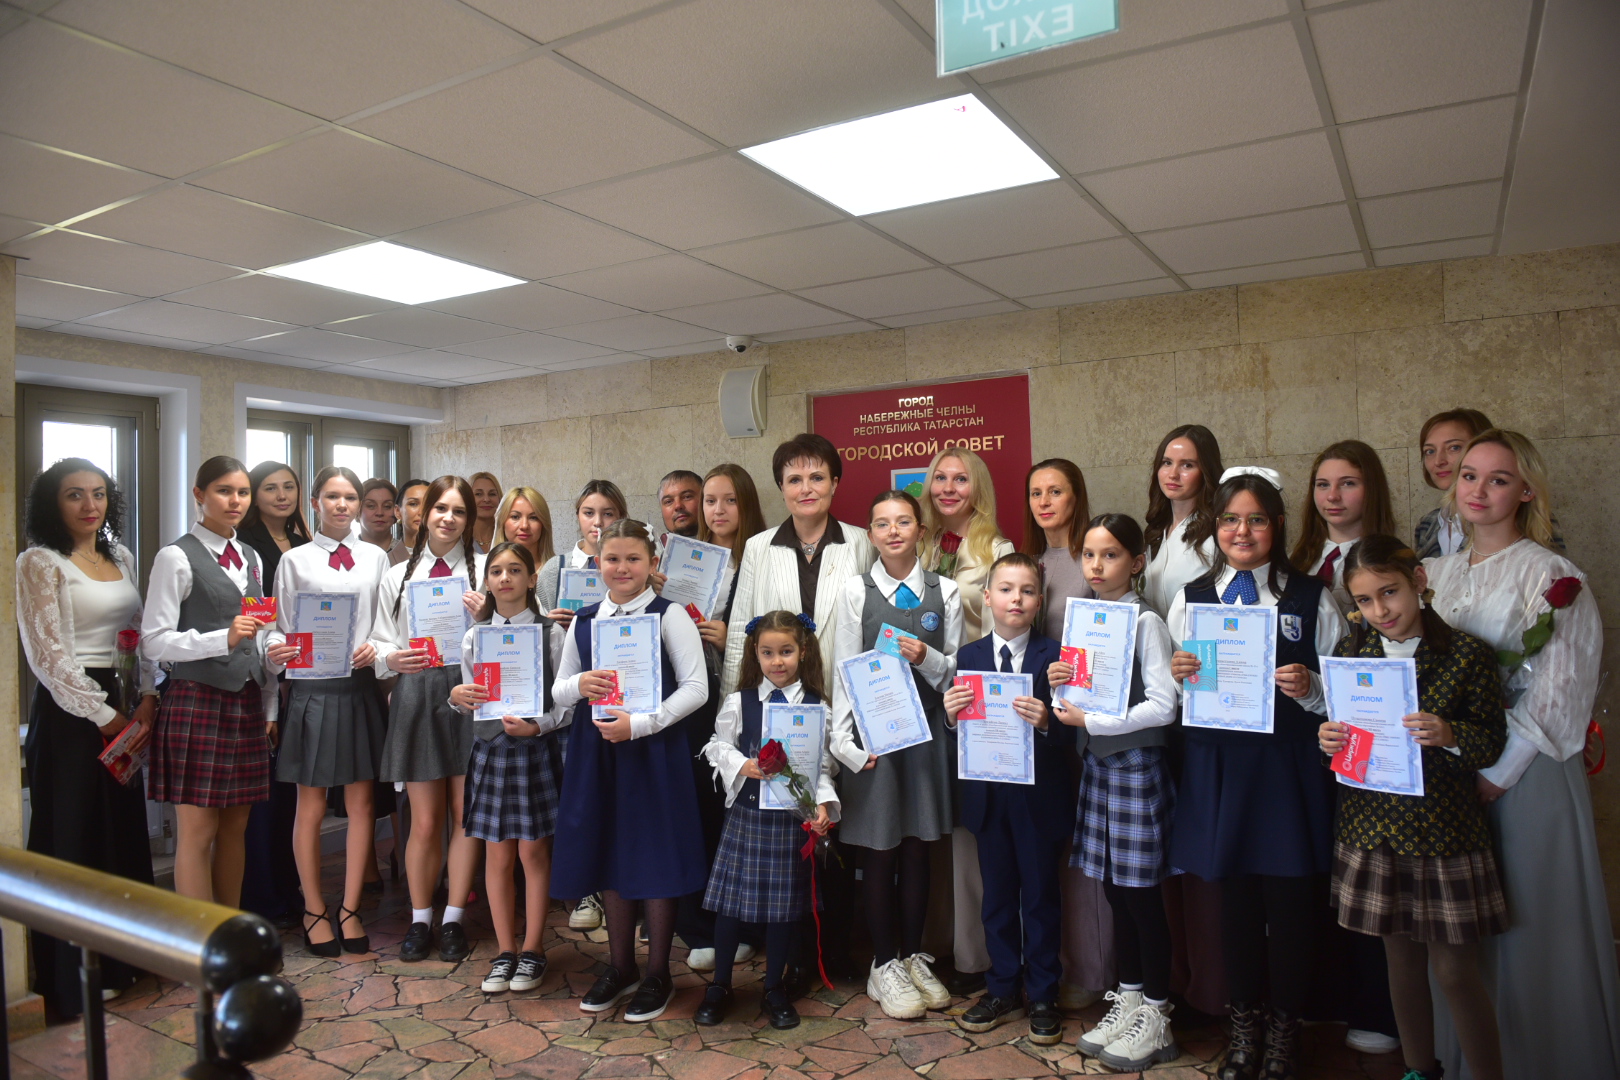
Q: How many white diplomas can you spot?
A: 12